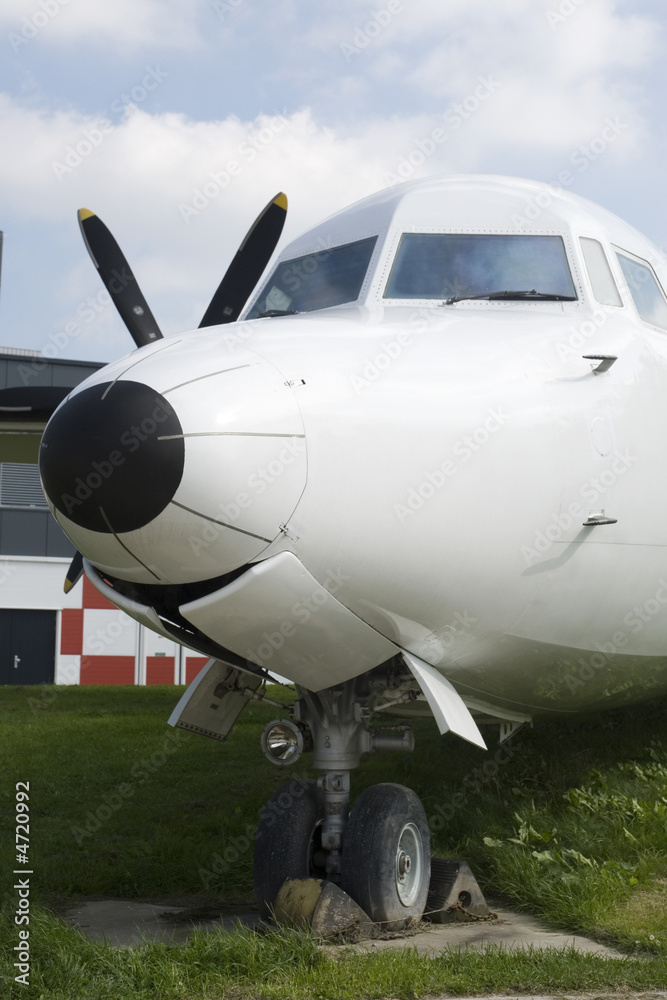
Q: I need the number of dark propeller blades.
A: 4